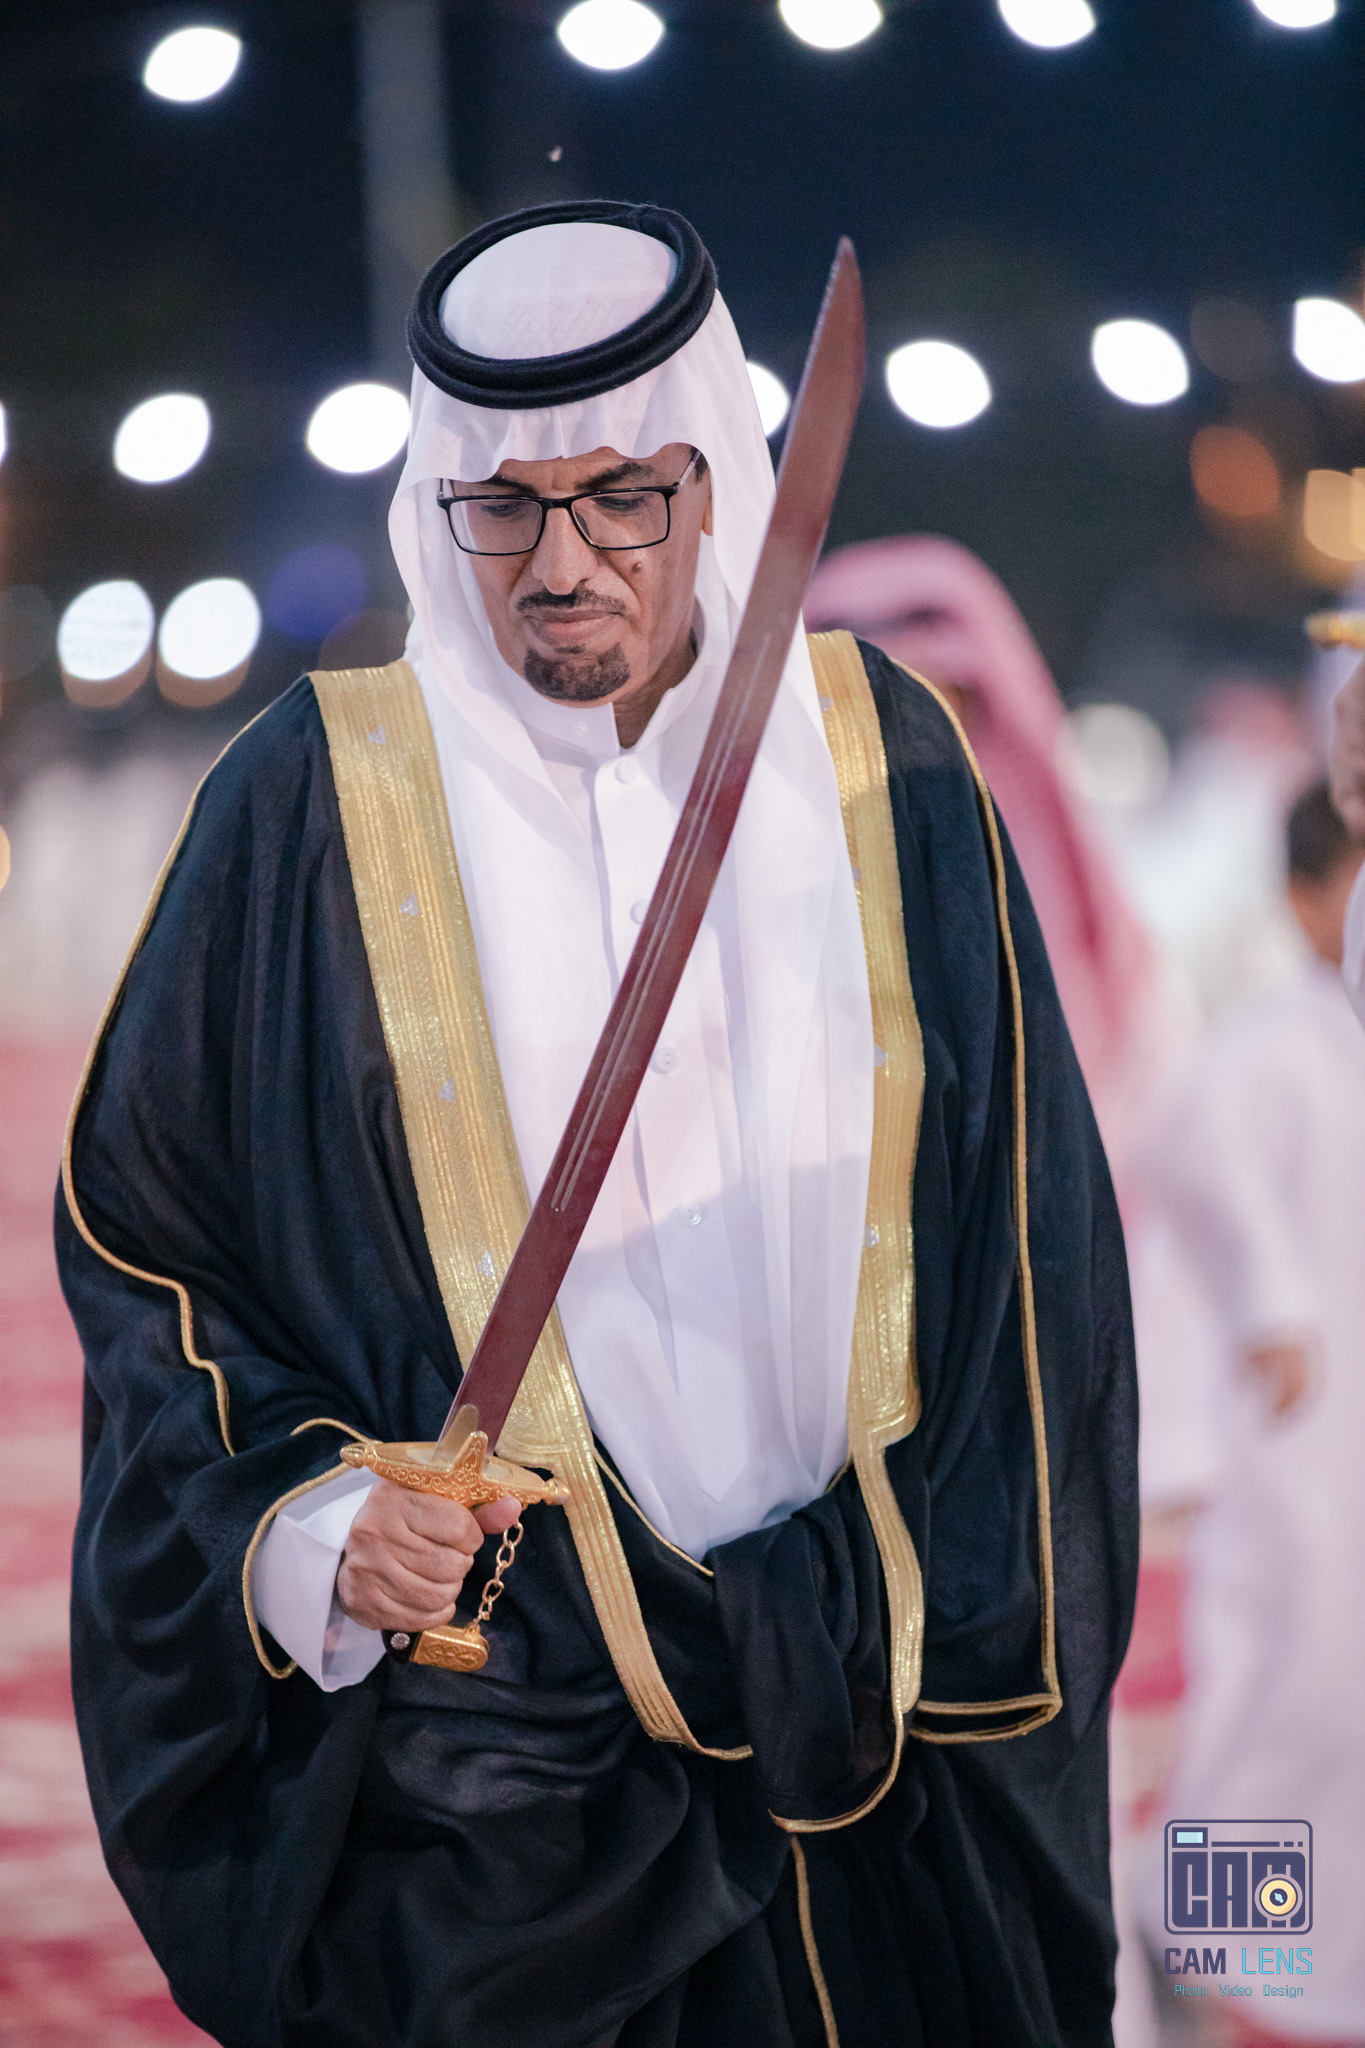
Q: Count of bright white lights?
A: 14